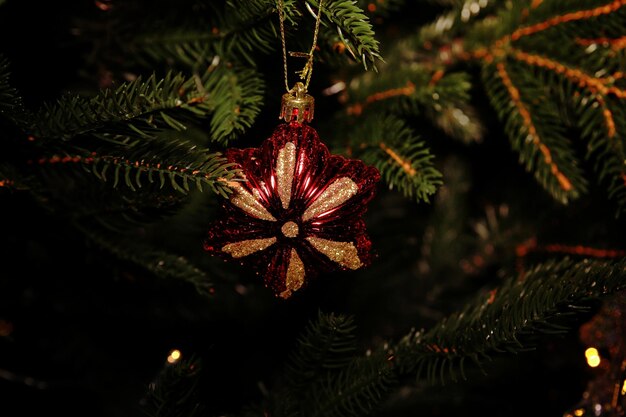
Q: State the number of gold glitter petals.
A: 6